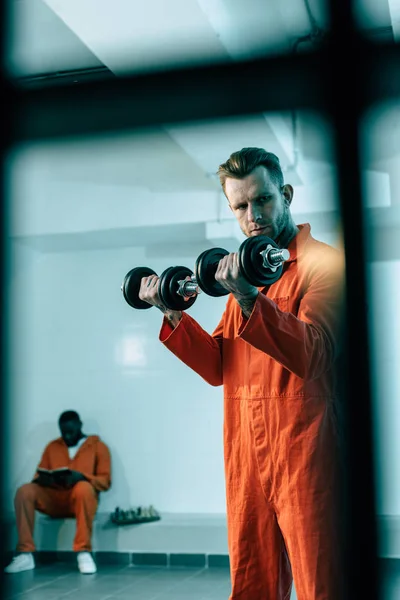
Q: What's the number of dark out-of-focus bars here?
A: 3